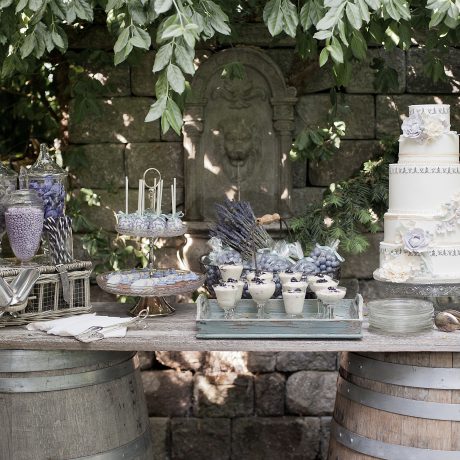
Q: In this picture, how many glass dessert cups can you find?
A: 11